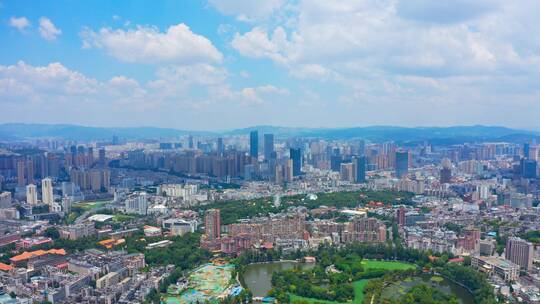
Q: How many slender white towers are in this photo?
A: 2